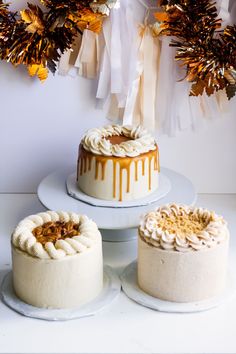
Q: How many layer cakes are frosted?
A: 3